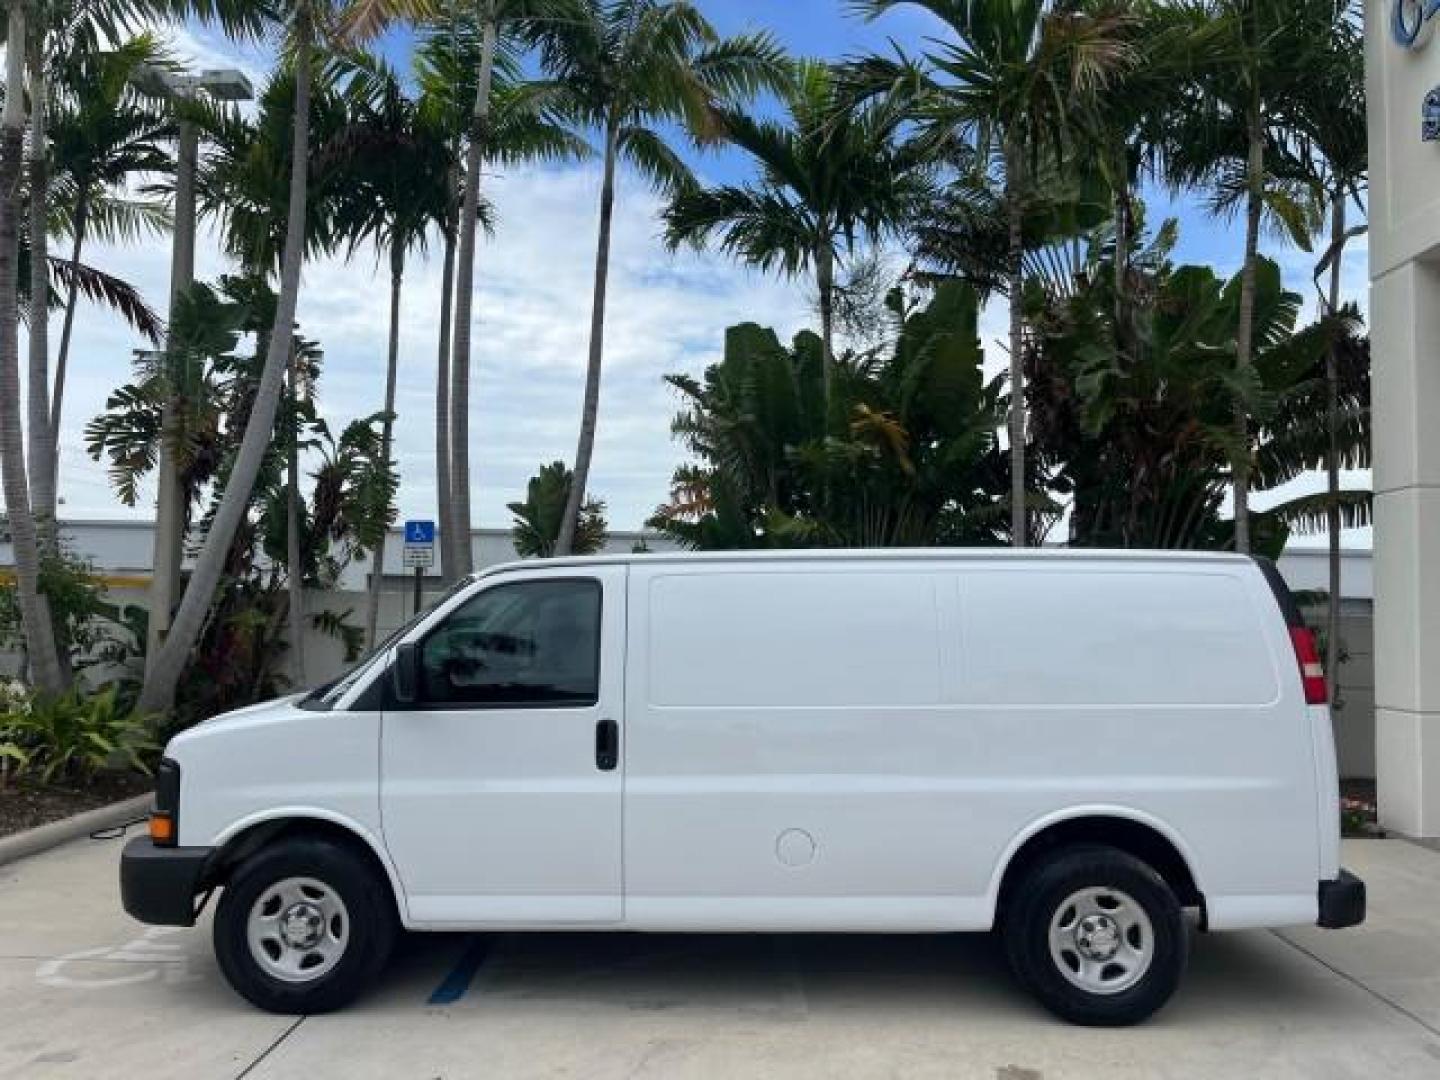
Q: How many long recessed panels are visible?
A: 2